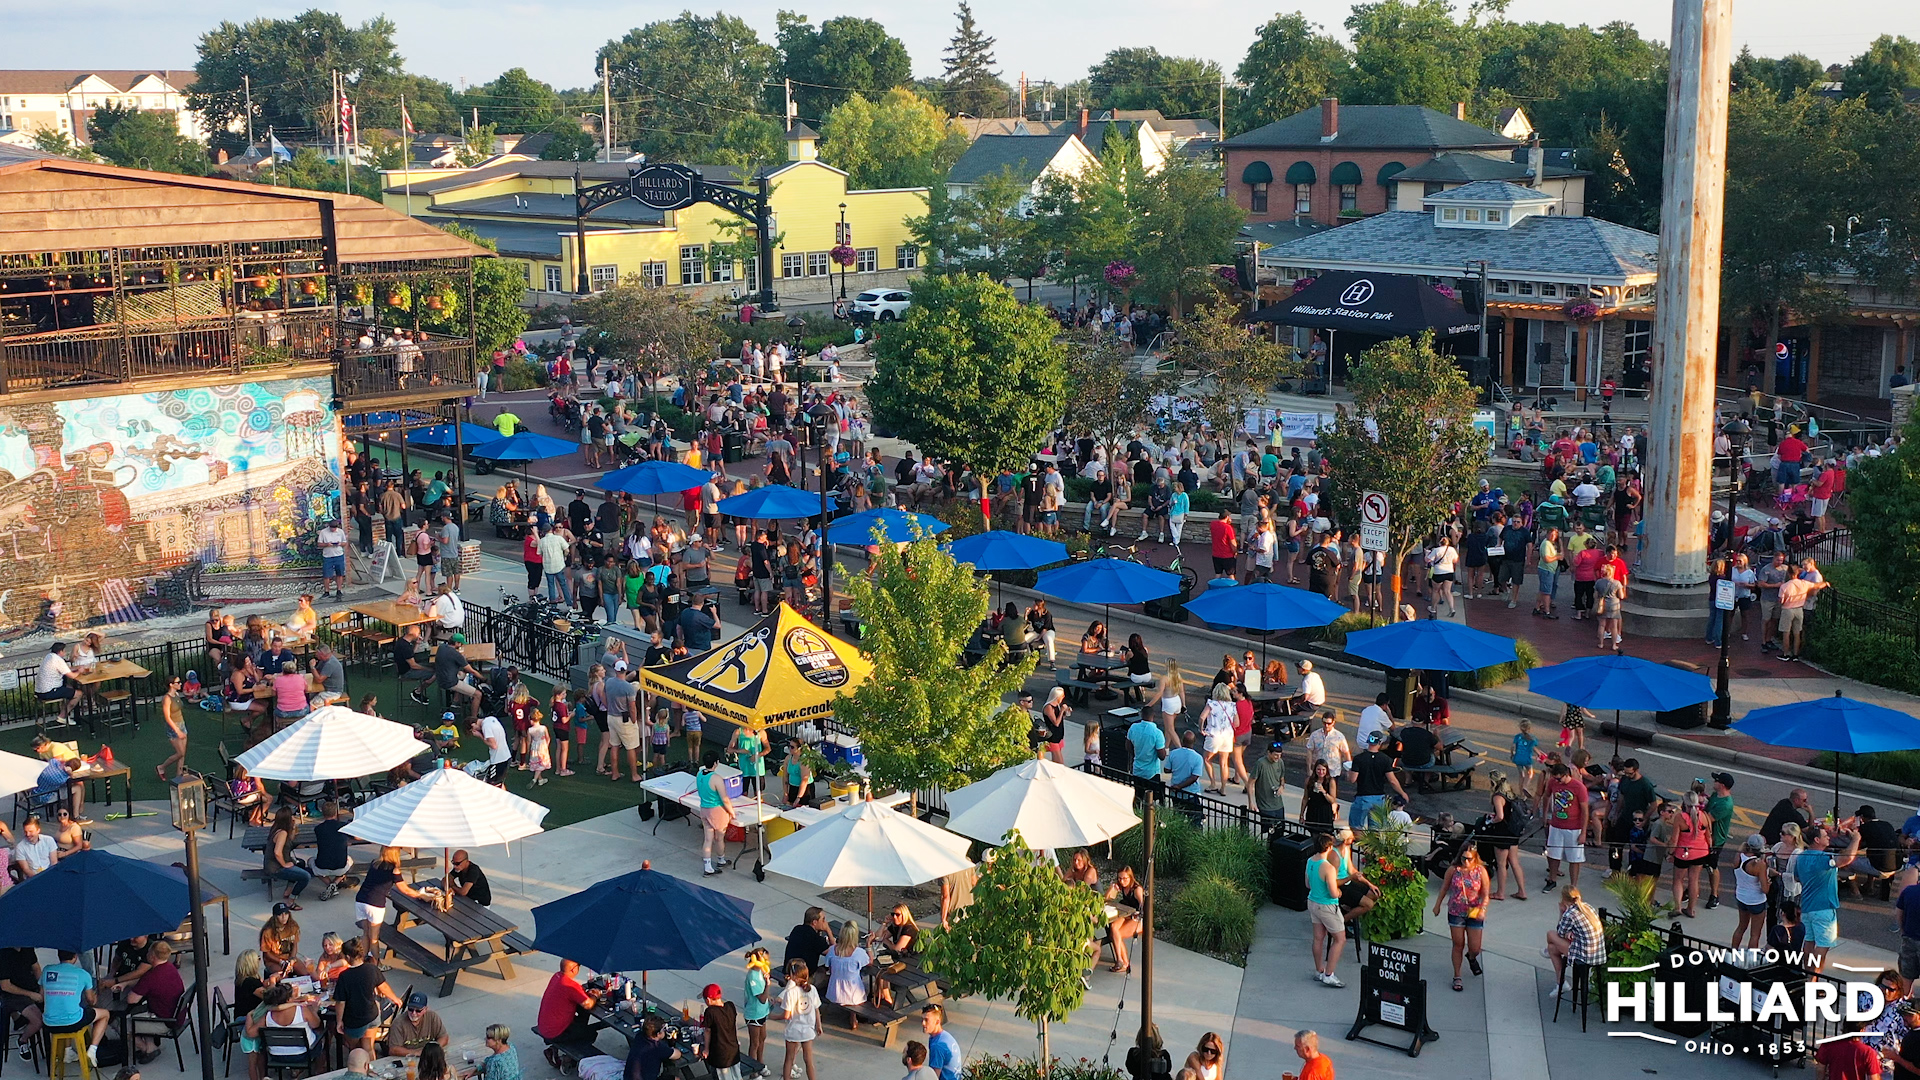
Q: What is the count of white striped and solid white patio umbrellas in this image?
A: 5